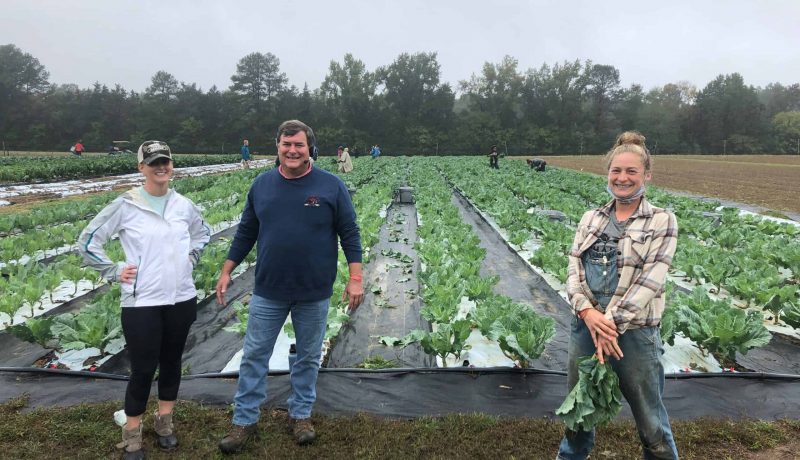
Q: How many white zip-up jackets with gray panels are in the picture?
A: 1